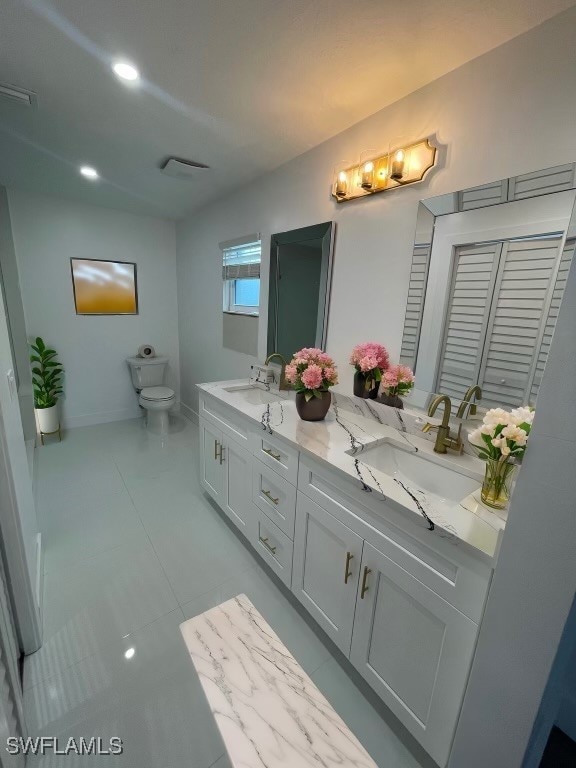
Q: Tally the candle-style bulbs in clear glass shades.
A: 3